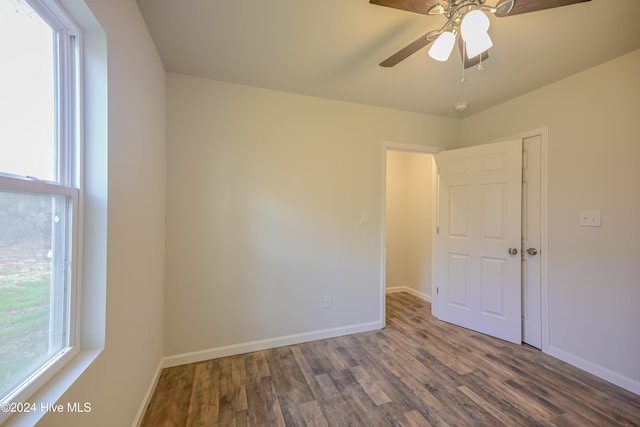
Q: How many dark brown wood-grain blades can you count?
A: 4